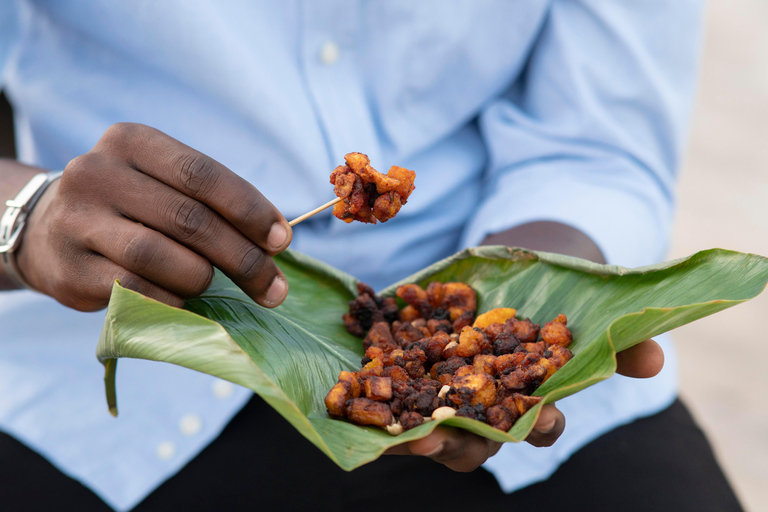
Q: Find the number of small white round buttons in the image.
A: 4